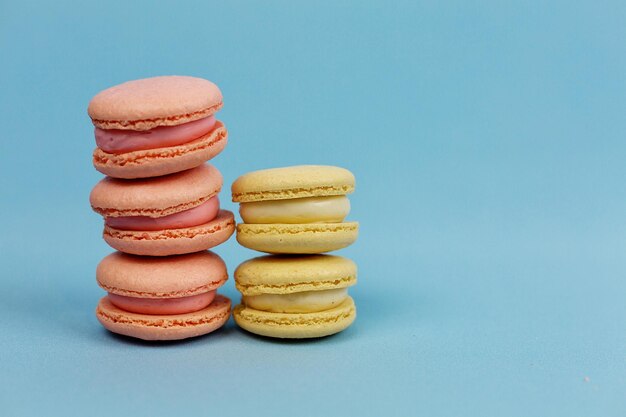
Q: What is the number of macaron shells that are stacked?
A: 10